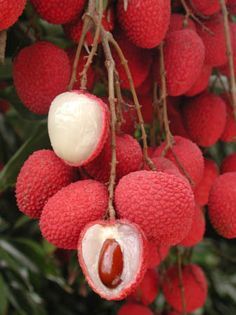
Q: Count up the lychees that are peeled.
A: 2